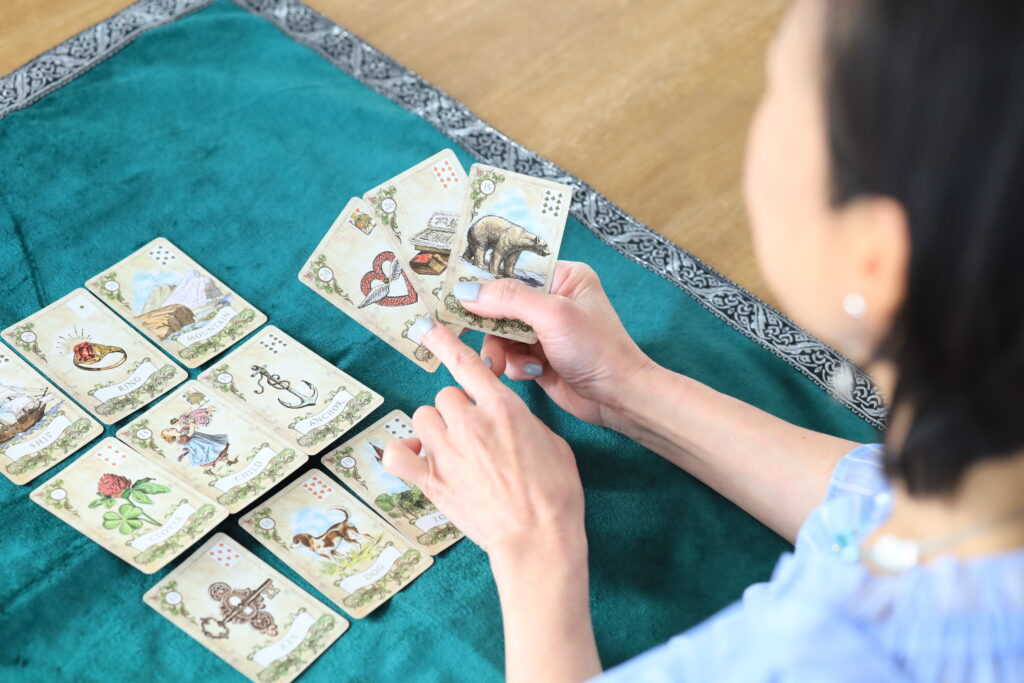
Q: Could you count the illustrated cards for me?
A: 12